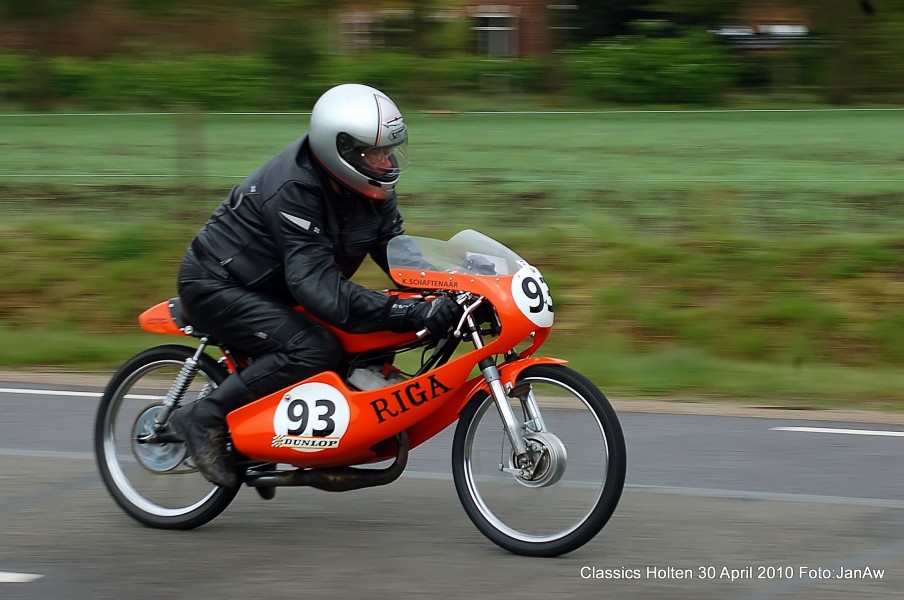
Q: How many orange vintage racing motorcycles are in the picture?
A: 1